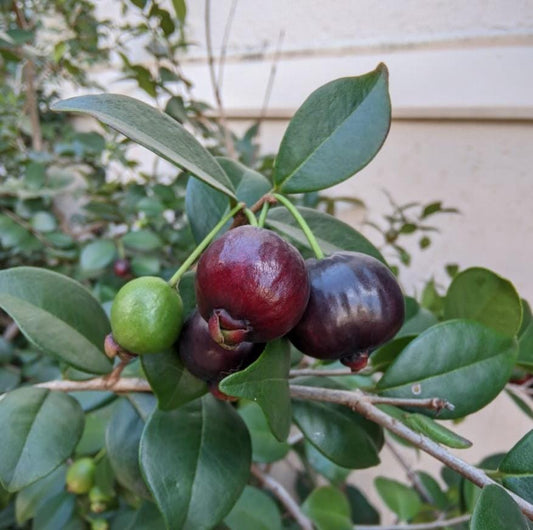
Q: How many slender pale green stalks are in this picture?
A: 4